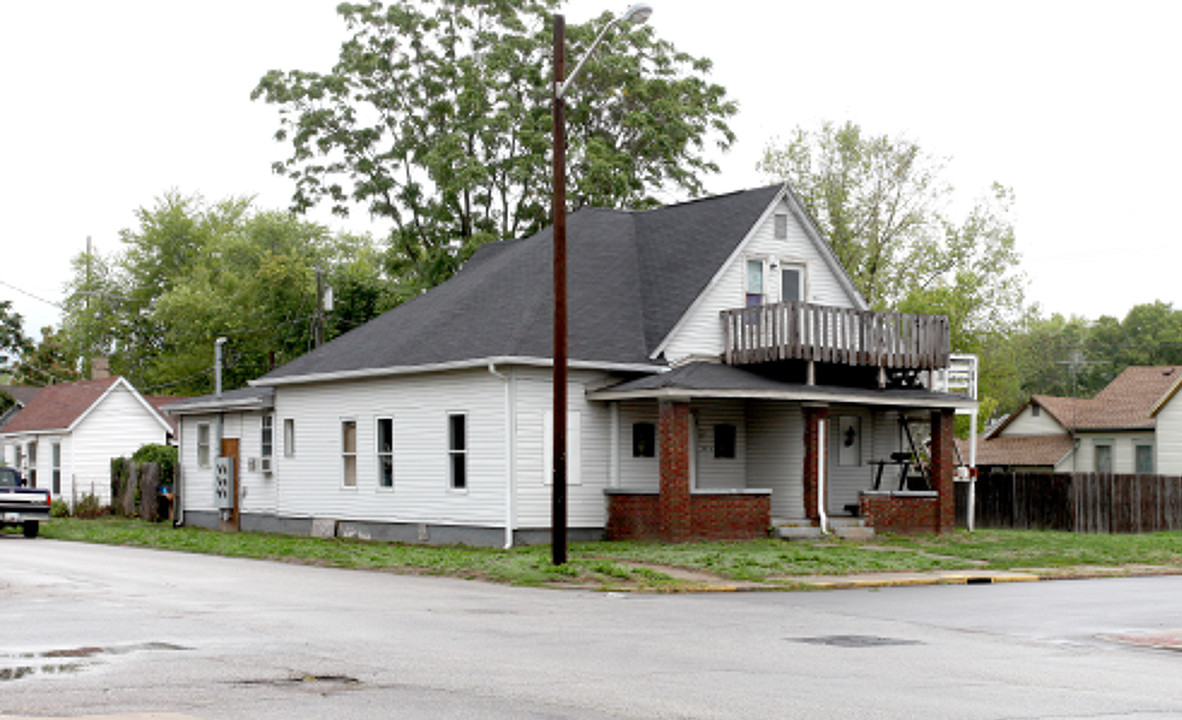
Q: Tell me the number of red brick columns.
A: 3